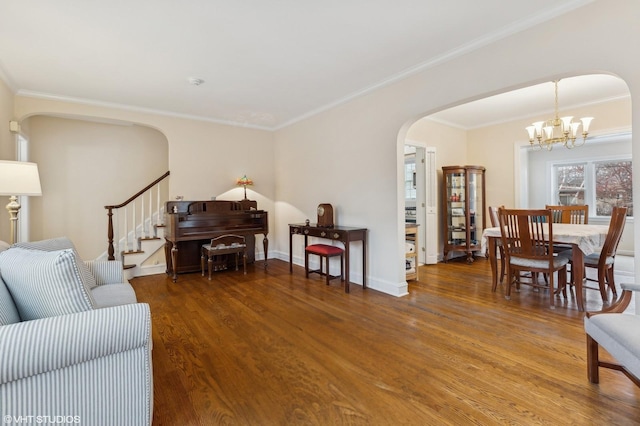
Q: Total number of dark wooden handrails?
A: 1